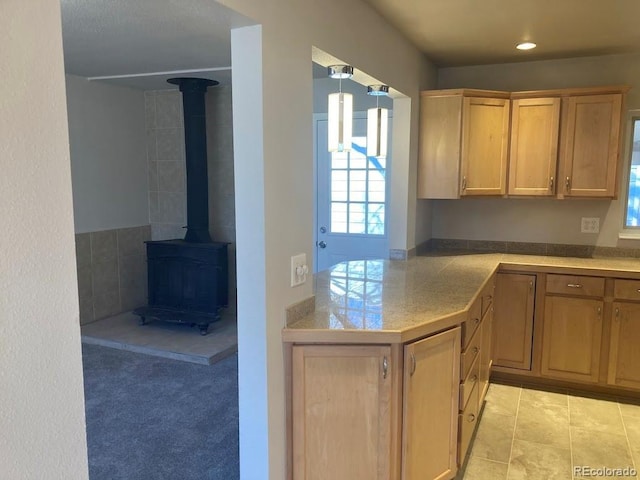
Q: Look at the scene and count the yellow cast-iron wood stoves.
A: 0